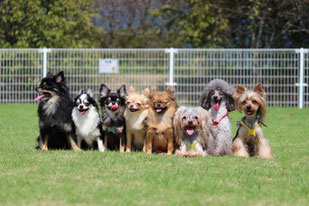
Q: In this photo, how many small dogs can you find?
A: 8